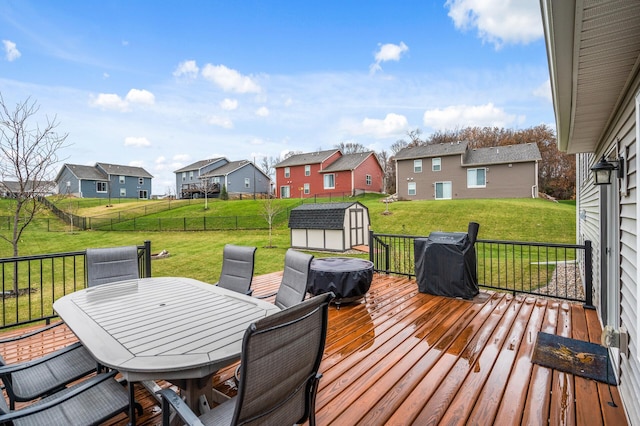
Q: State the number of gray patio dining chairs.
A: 6